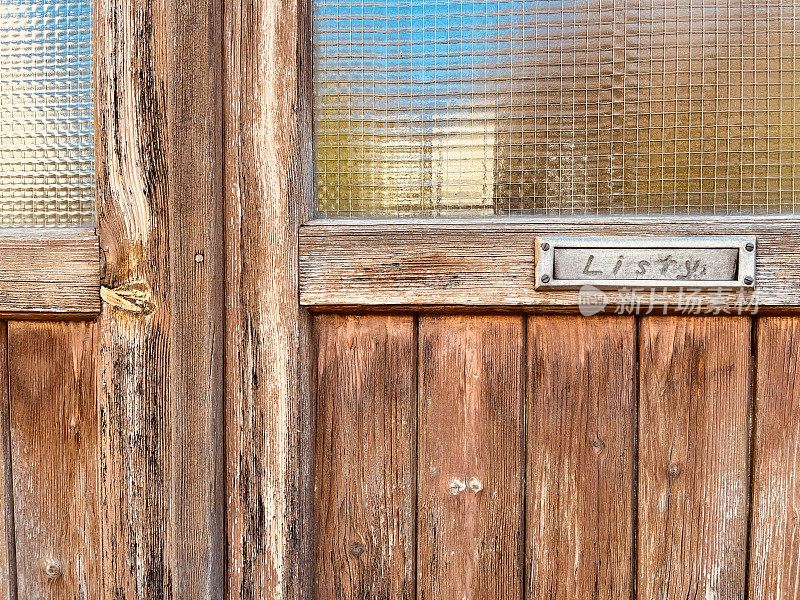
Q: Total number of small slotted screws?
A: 4